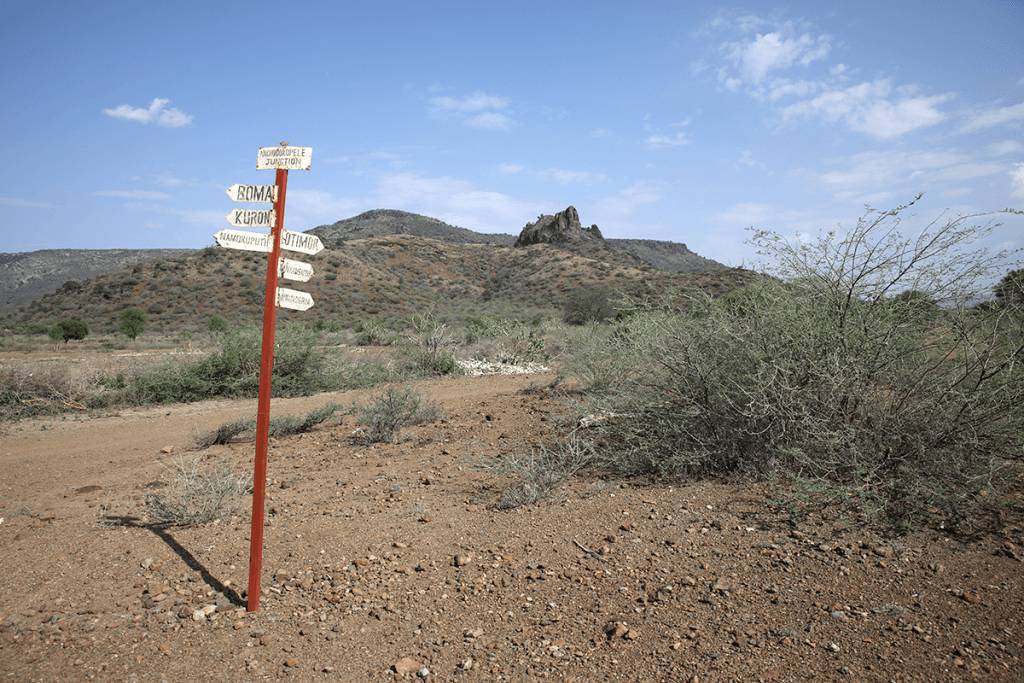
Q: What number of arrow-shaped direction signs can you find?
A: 6